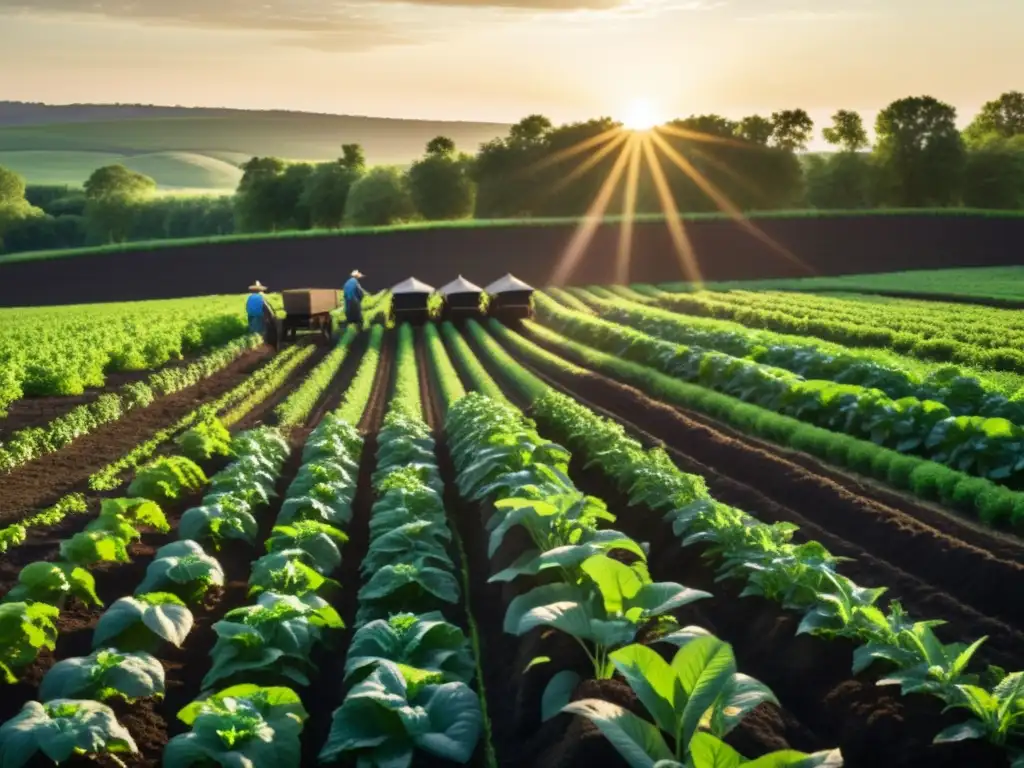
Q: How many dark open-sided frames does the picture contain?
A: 3